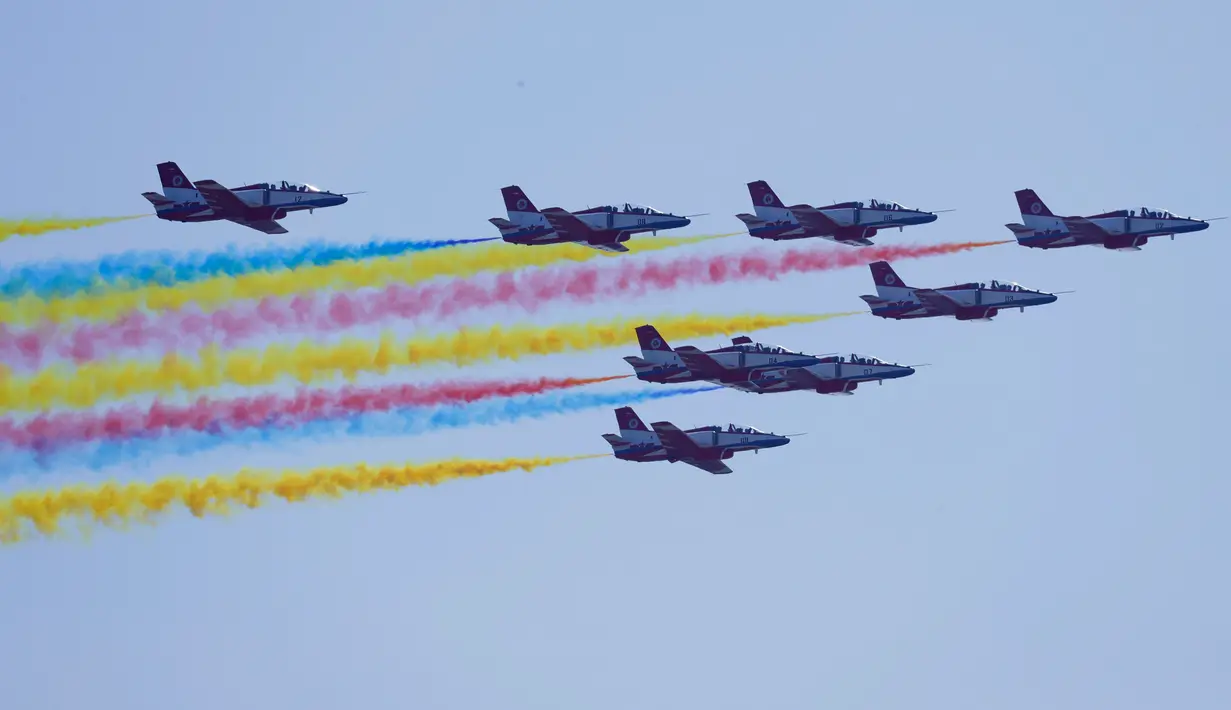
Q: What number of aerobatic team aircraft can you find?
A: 8